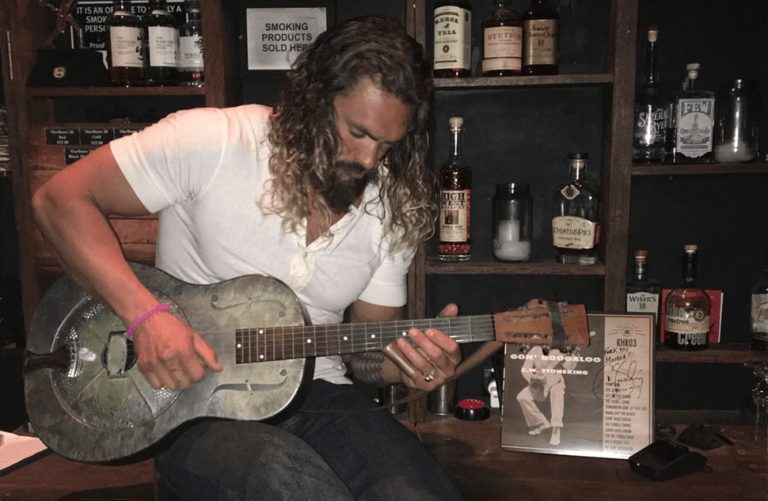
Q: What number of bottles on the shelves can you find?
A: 13